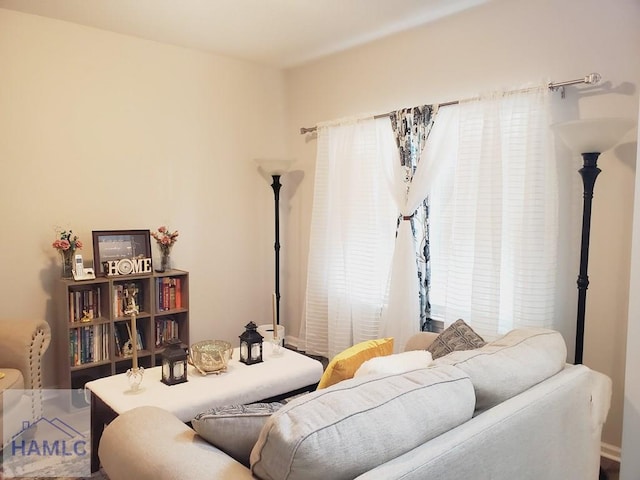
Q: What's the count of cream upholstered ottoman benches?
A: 1